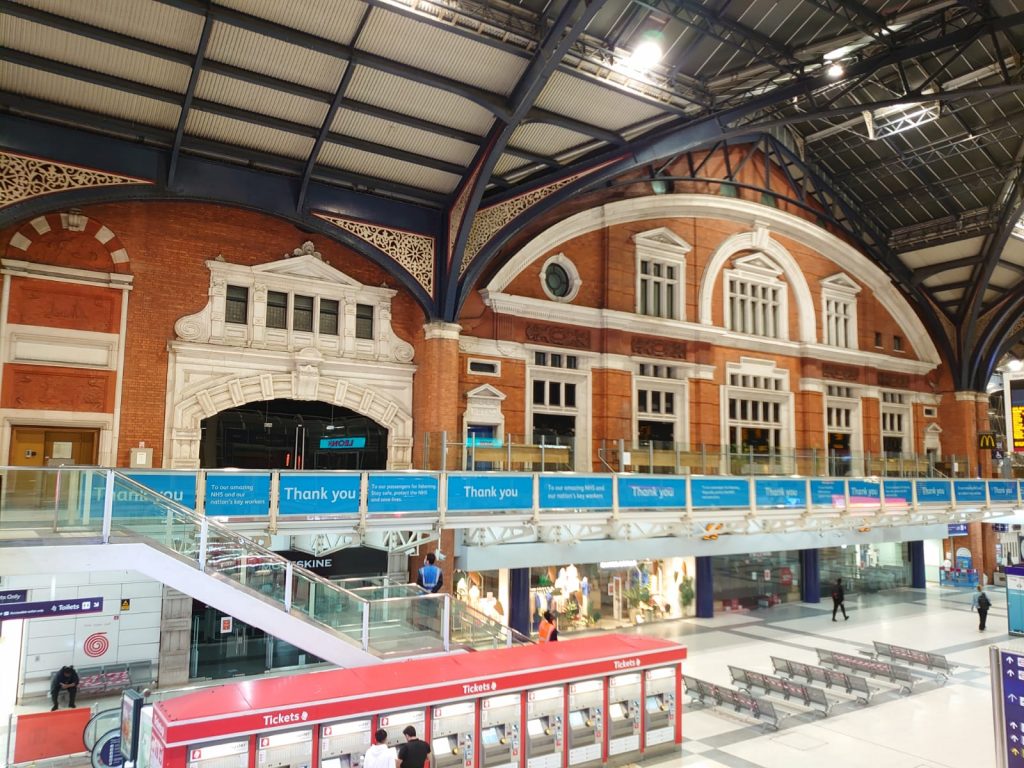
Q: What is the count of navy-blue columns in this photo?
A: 4